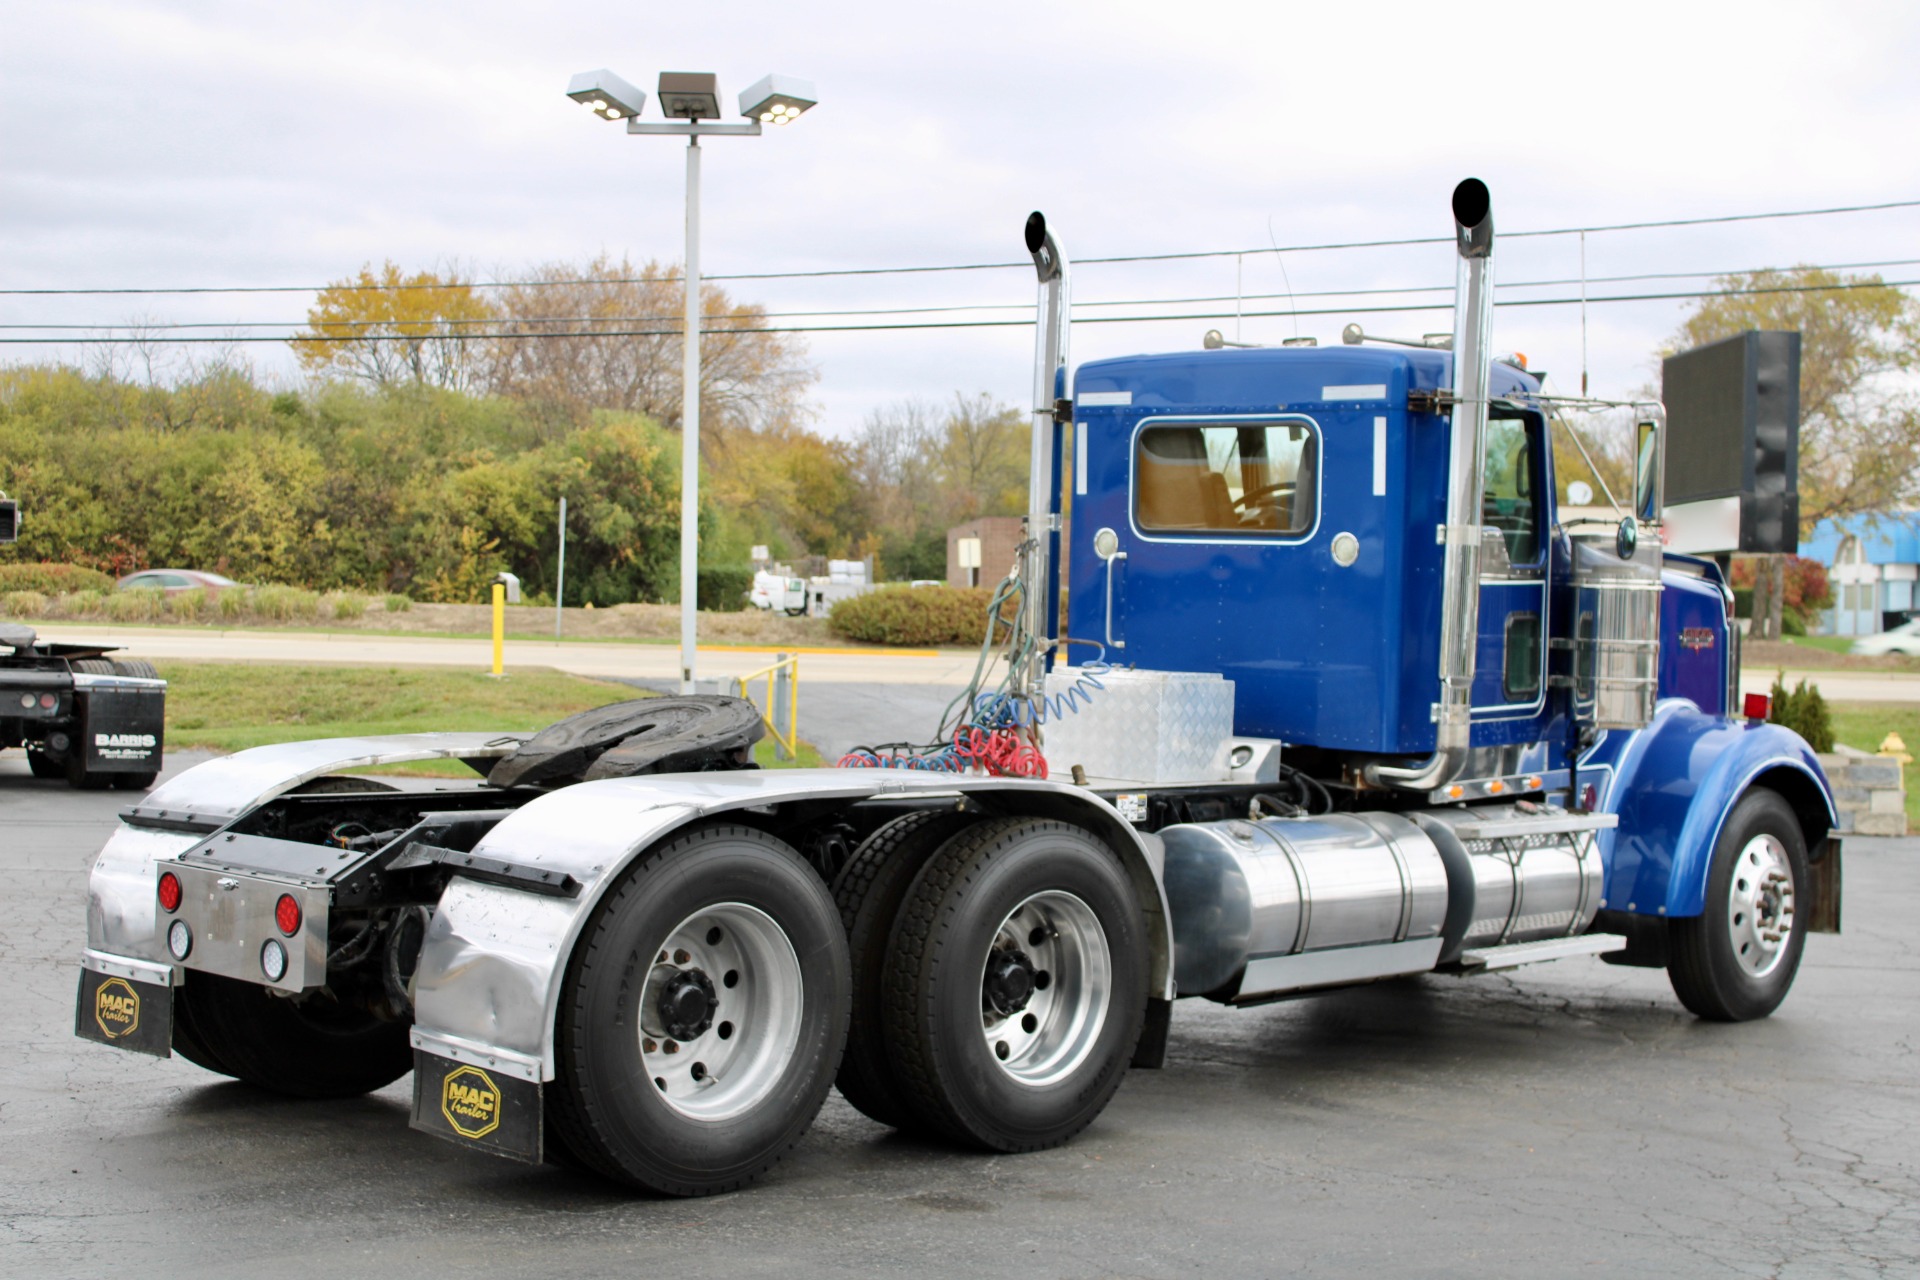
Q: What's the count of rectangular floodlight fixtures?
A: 3